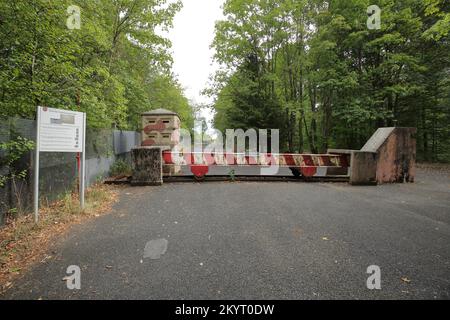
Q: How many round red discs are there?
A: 2